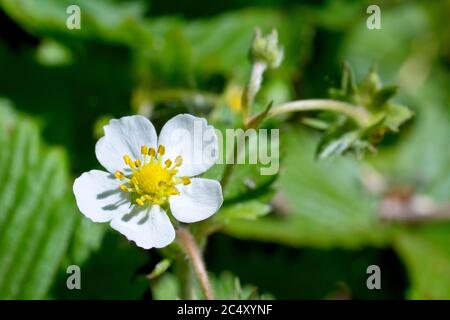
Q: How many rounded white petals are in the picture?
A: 5